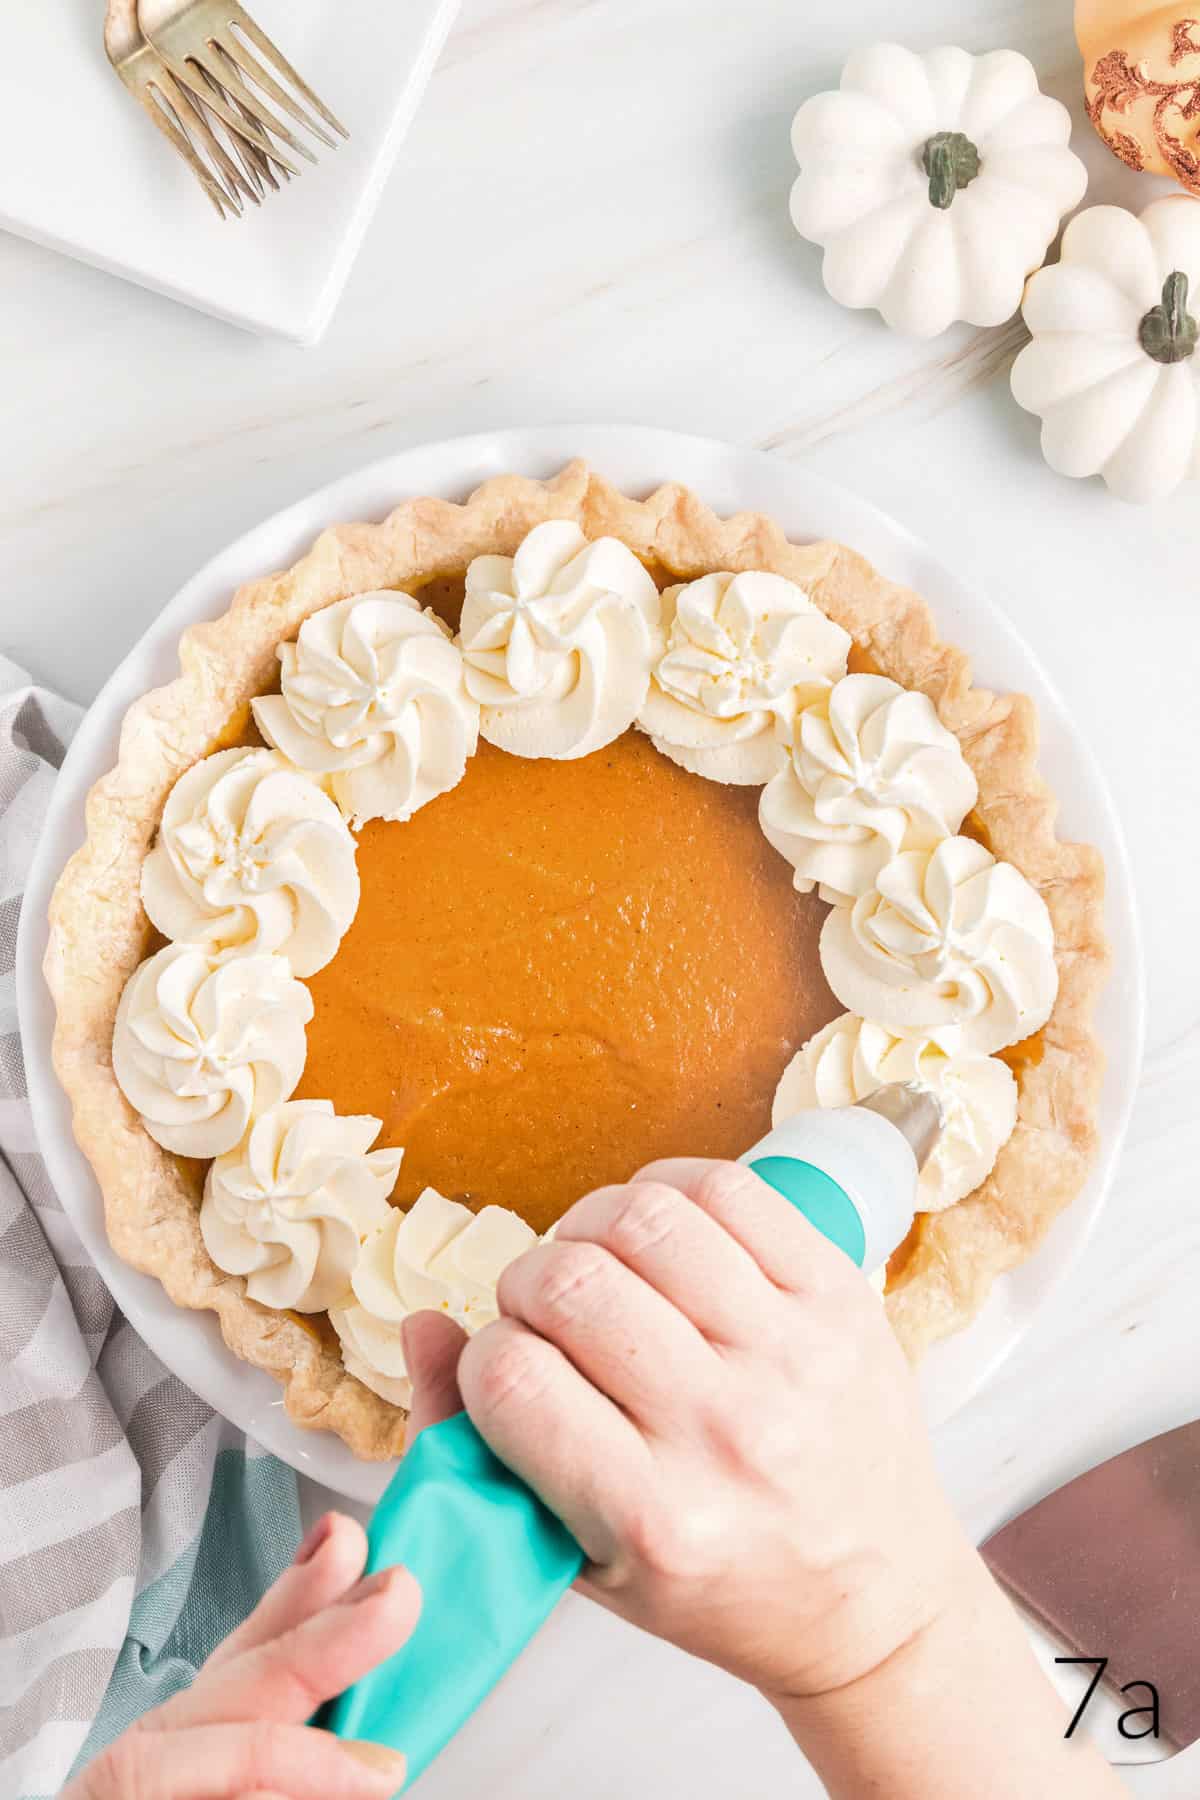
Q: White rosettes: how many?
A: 10